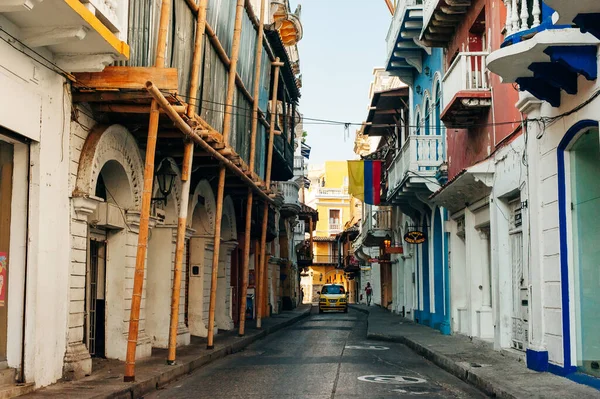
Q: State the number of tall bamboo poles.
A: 5